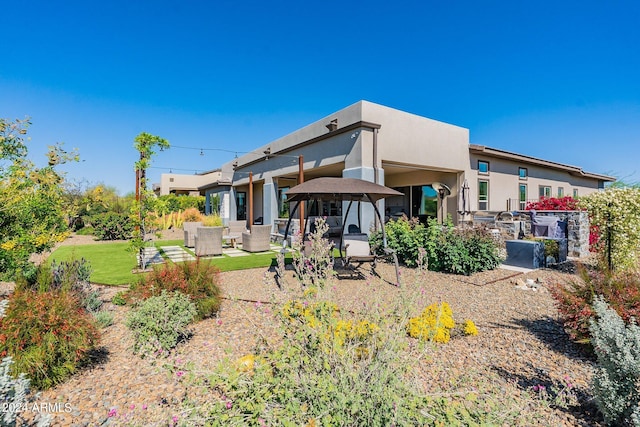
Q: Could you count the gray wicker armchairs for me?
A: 4